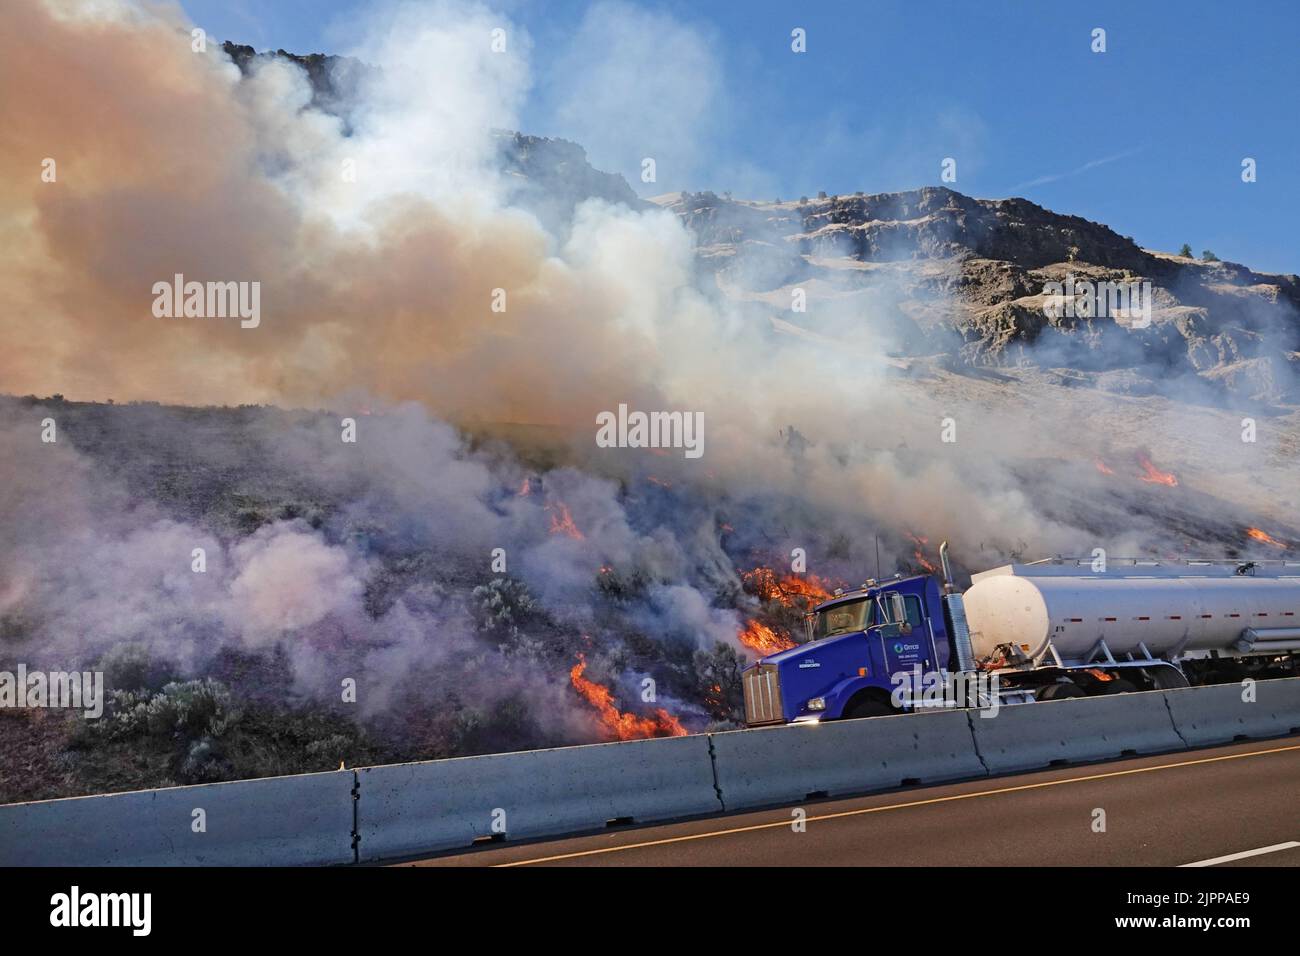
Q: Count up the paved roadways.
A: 1